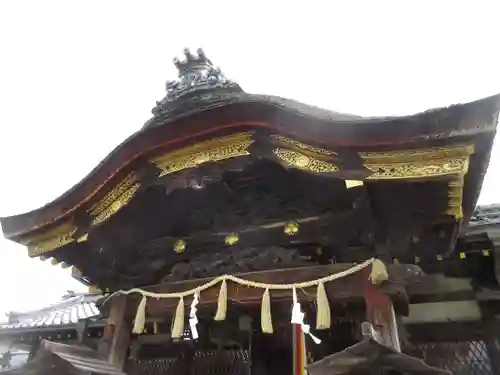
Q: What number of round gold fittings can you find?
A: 3